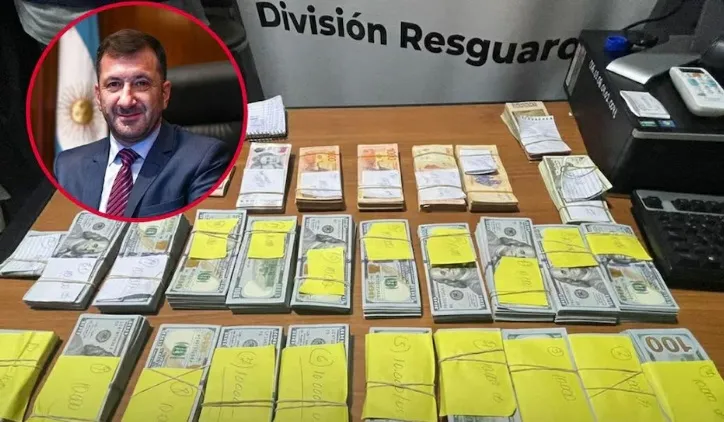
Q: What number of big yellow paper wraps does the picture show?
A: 10